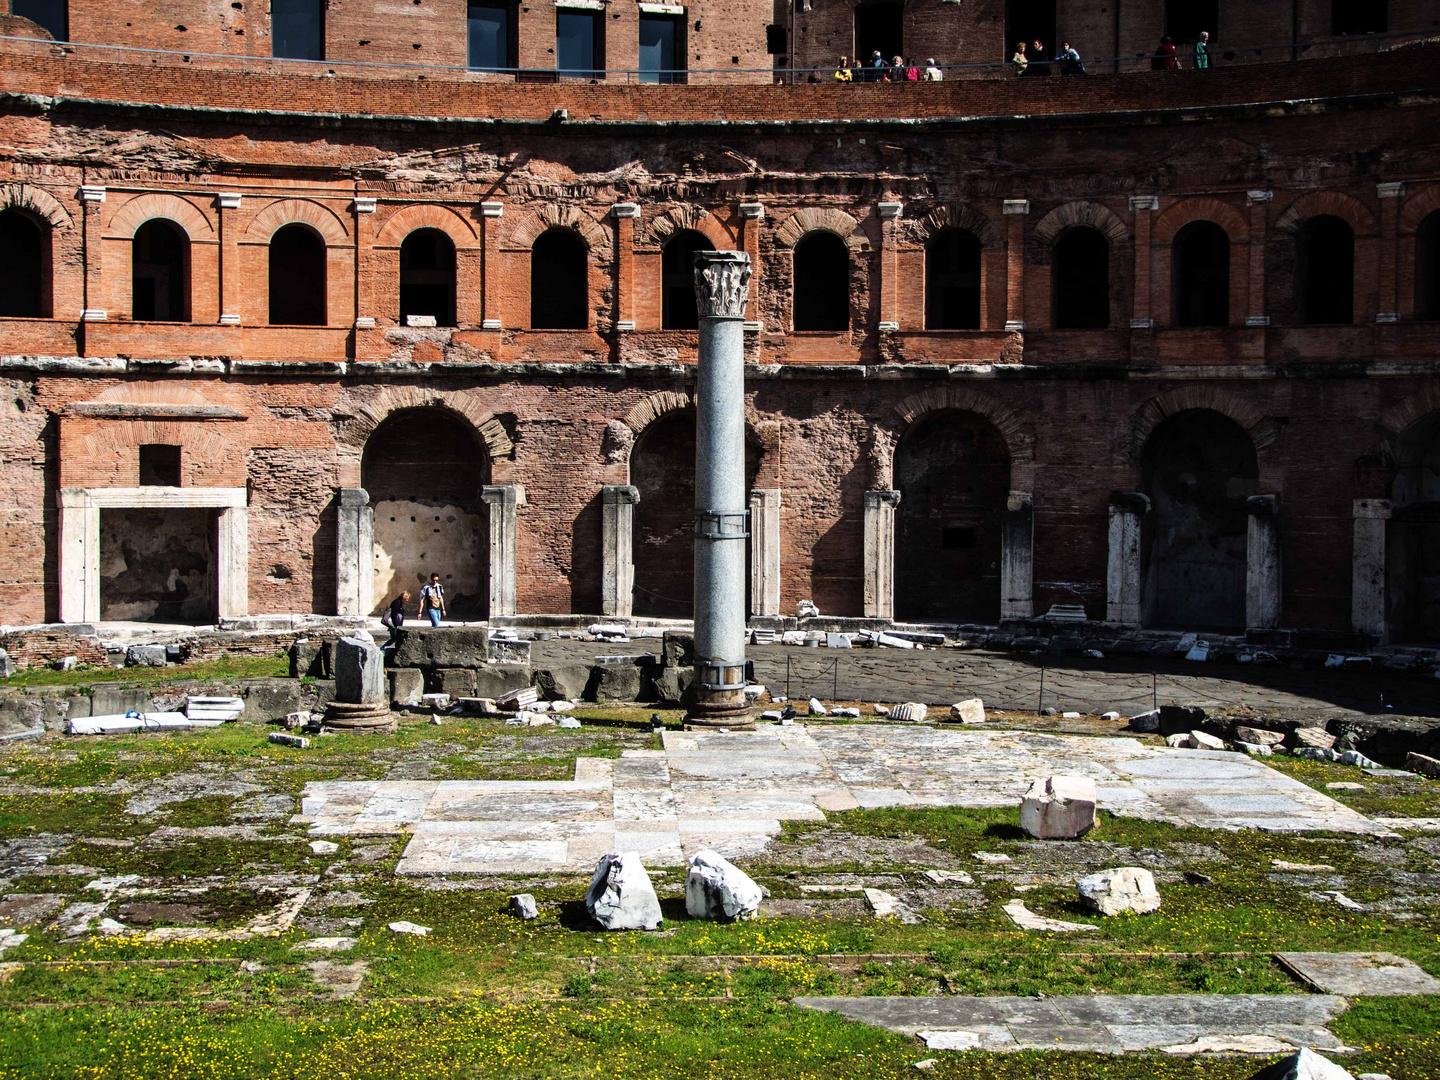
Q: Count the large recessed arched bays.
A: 5